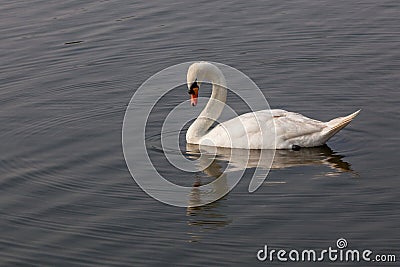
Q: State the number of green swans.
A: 0